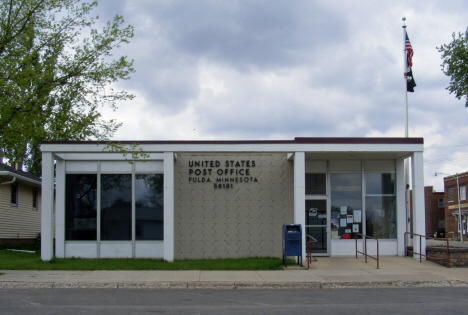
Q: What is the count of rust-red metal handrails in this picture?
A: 3